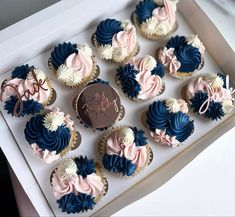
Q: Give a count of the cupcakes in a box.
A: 12